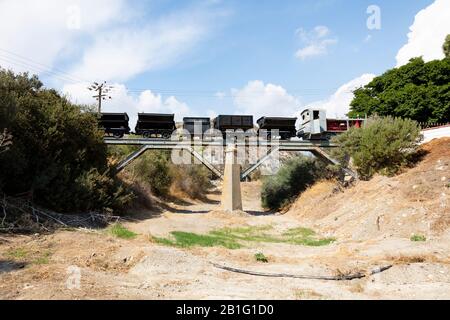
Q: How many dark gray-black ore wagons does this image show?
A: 5